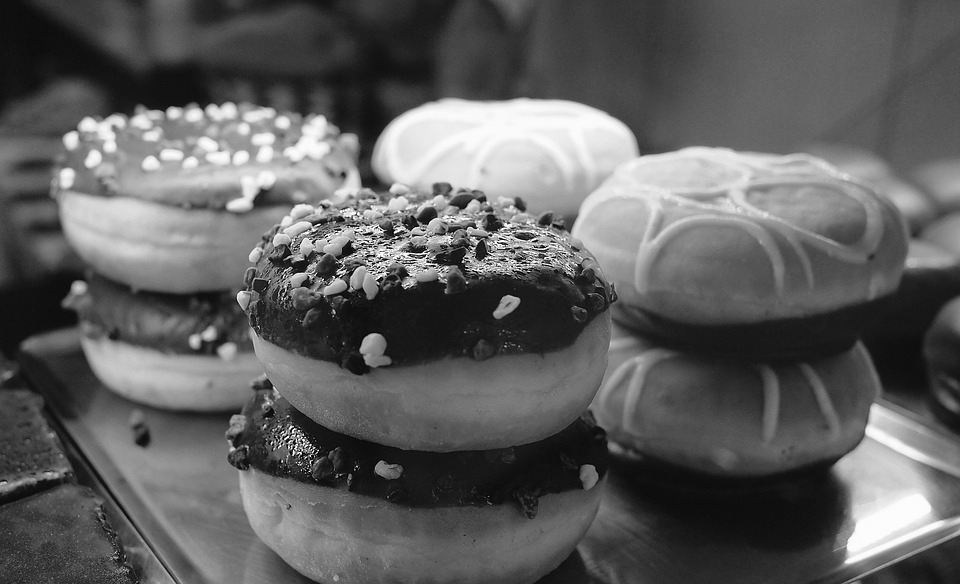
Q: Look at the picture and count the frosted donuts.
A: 7